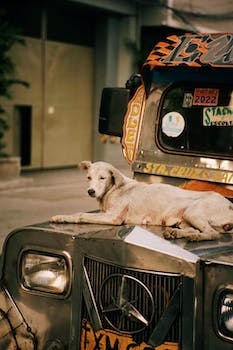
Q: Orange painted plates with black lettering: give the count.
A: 1